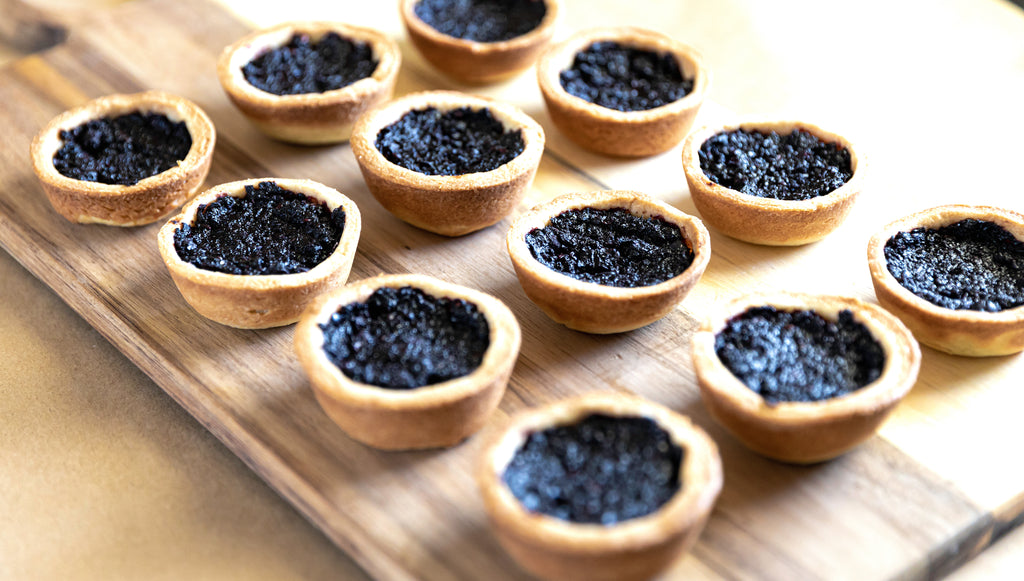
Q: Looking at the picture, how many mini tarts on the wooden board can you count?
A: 12